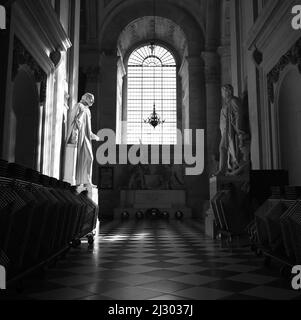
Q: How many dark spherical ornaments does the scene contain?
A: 5